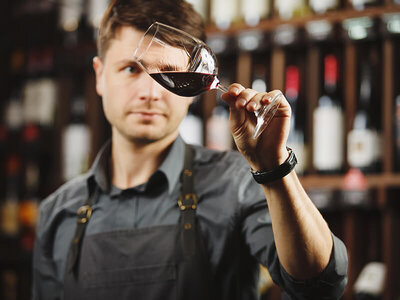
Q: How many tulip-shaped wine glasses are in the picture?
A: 1